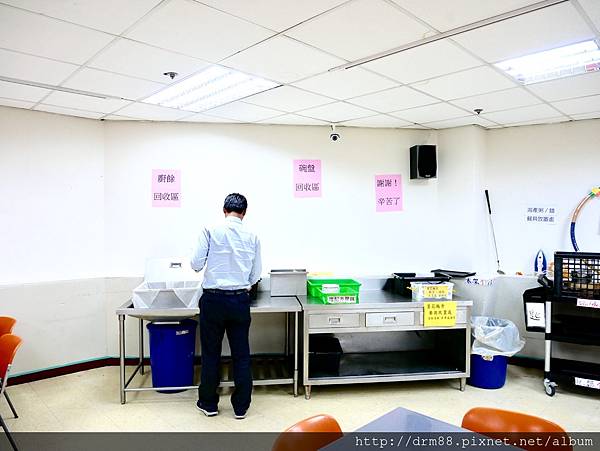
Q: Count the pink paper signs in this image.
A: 3